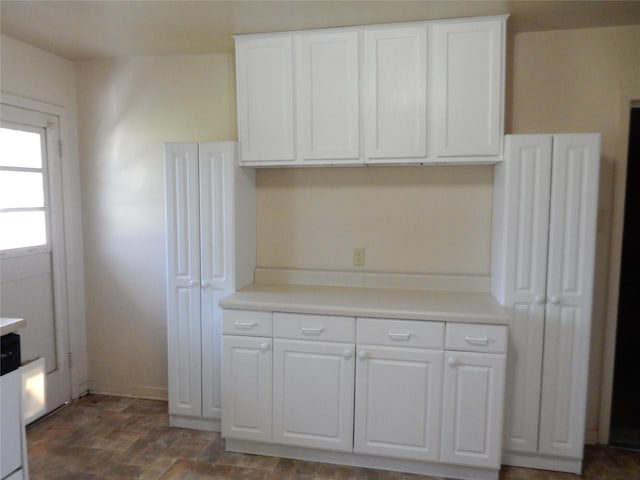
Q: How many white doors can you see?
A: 13